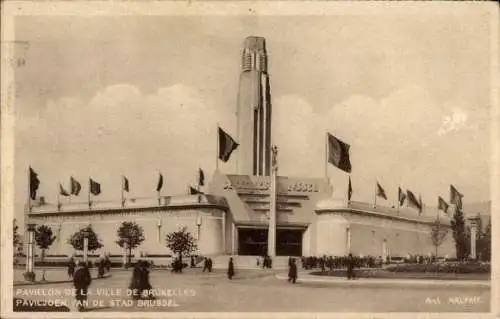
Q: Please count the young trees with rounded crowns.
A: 4